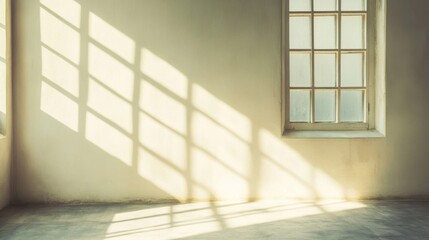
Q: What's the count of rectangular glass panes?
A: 12